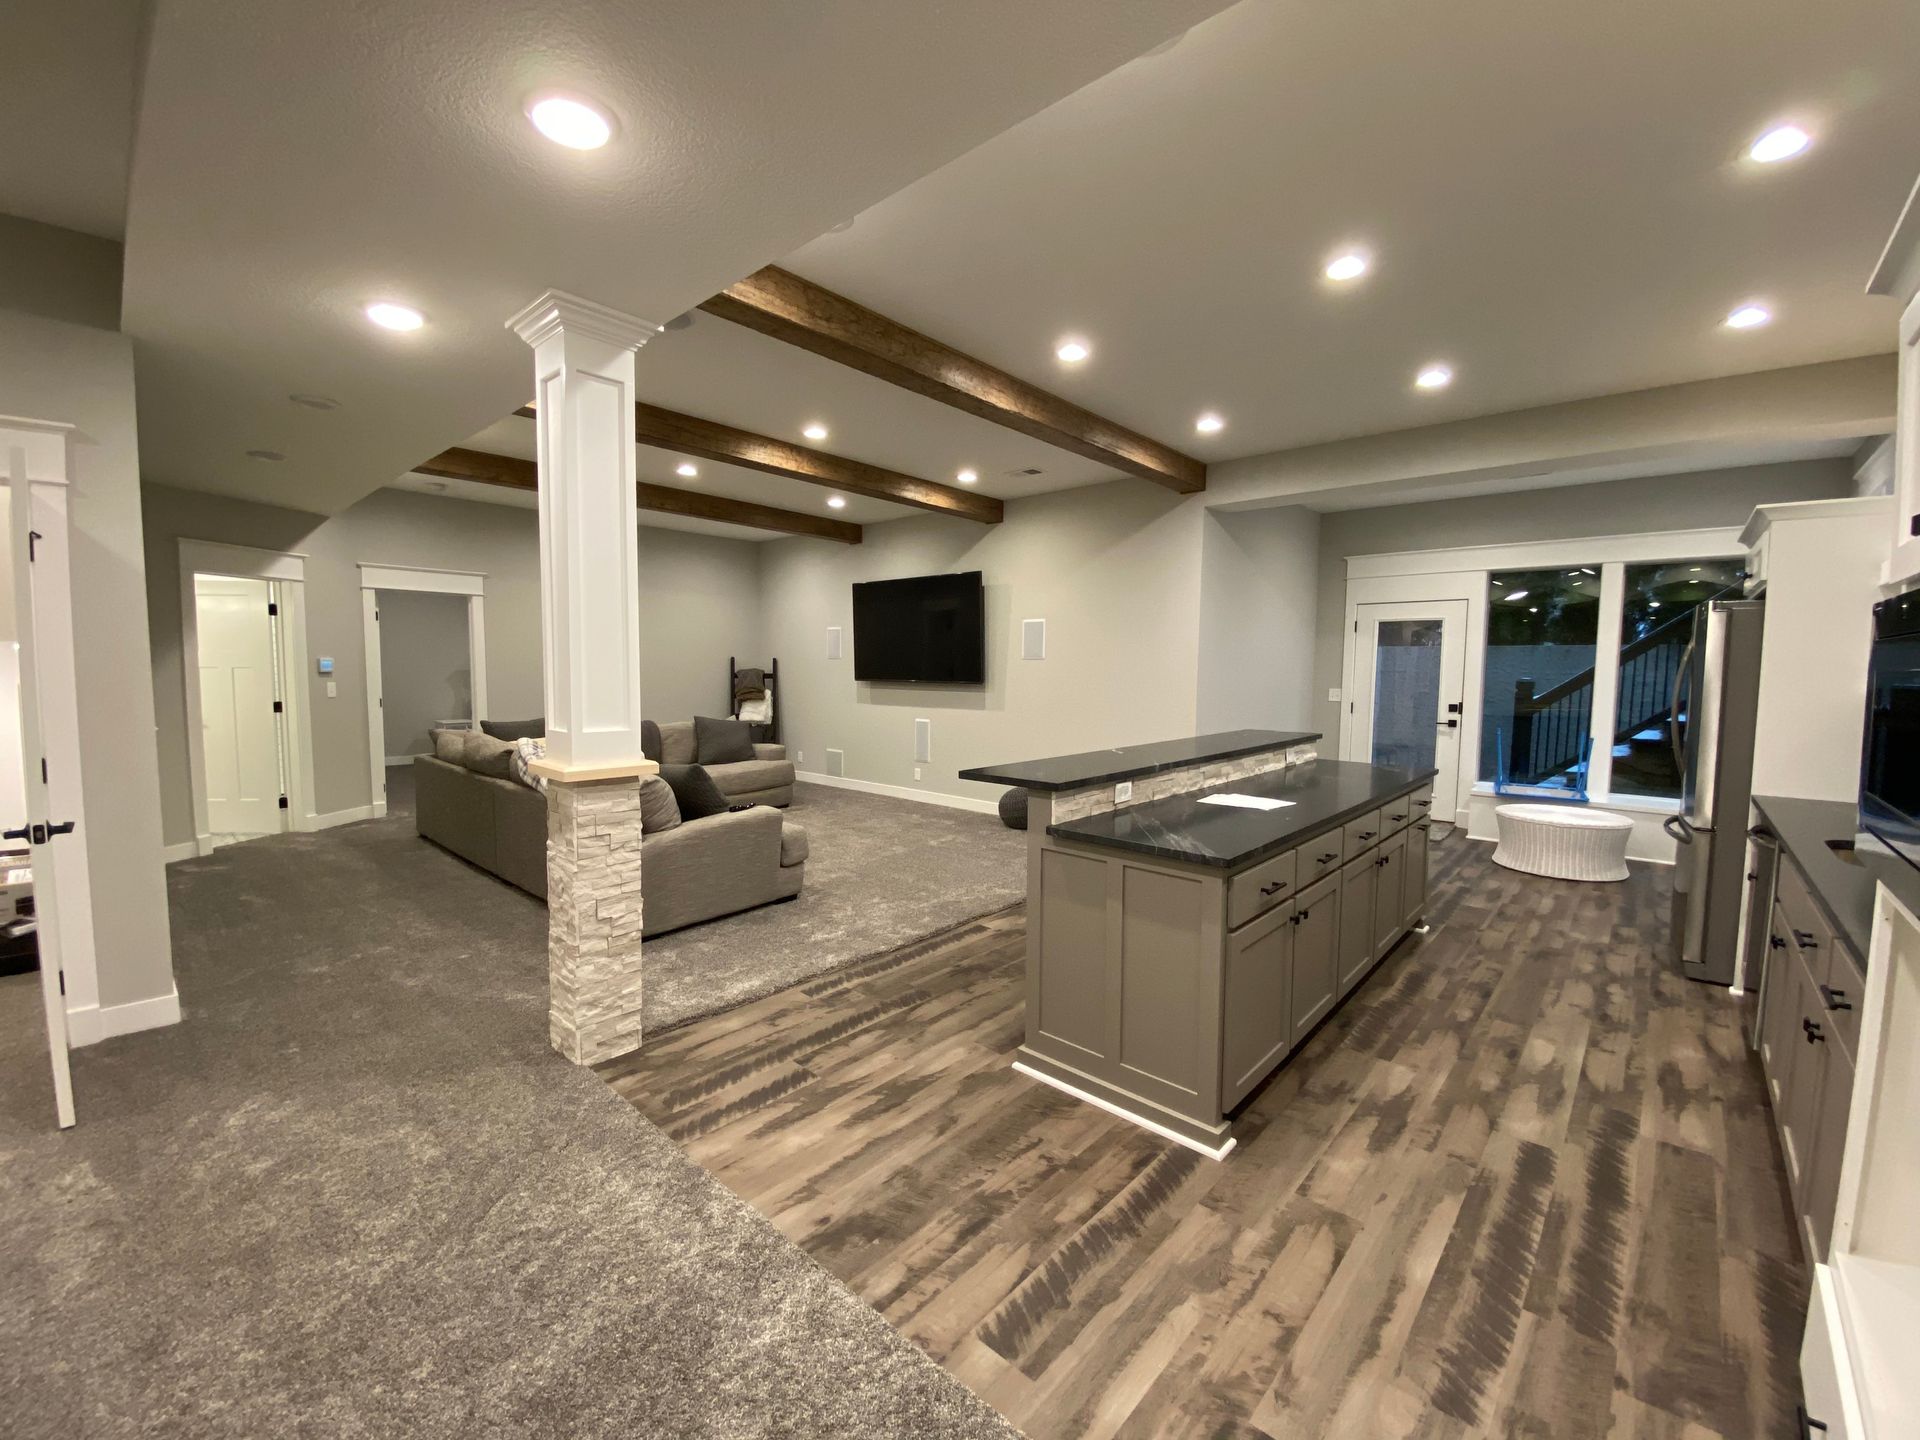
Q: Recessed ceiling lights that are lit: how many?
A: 12